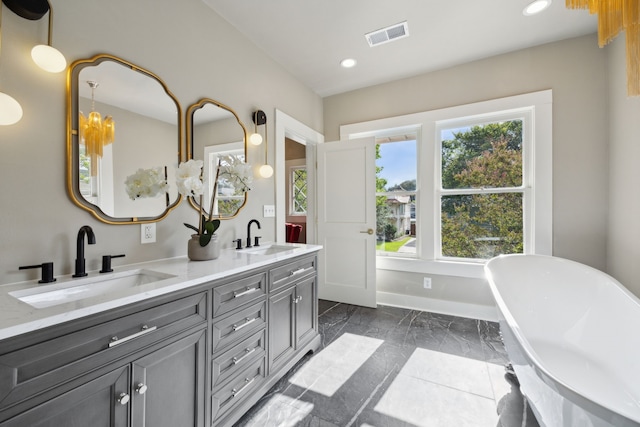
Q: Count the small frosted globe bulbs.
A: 4